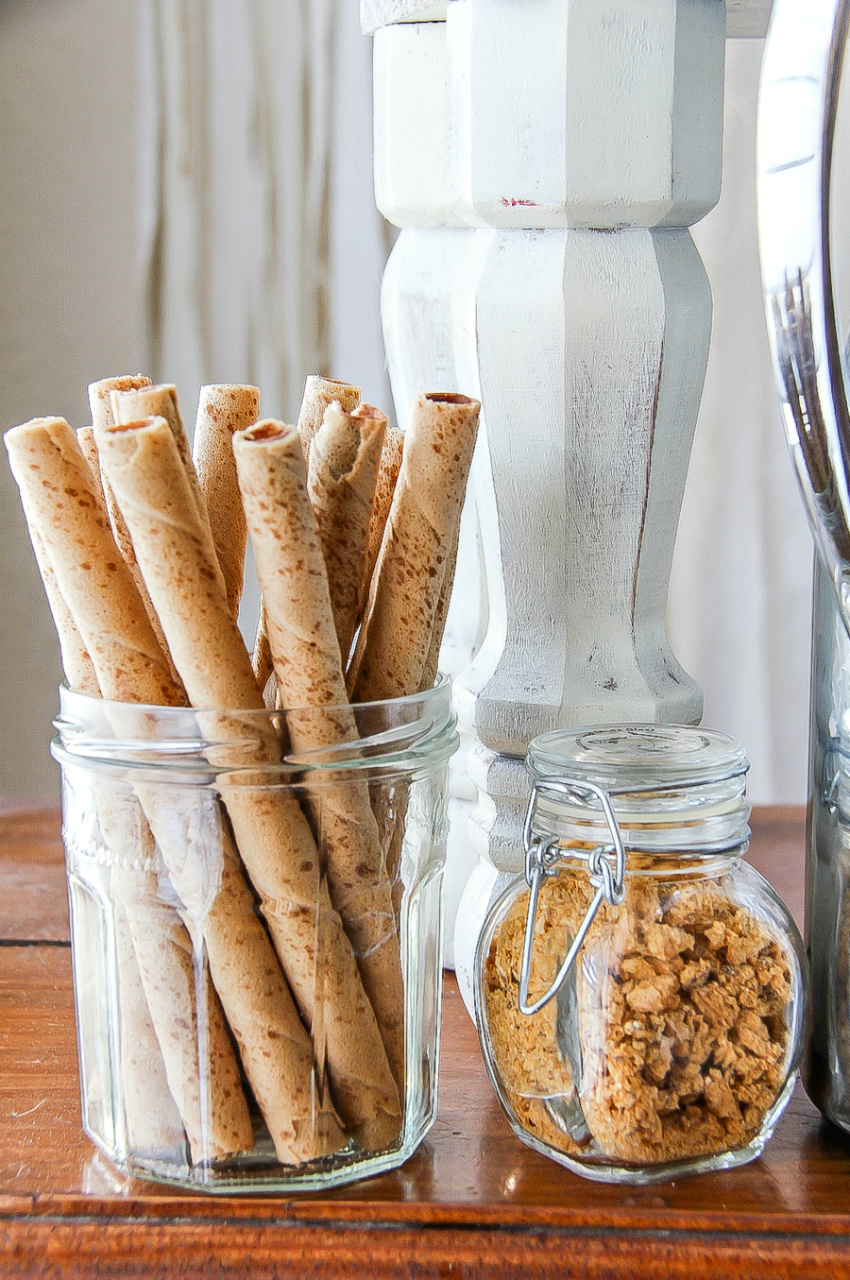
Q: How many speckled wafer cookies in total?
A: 11